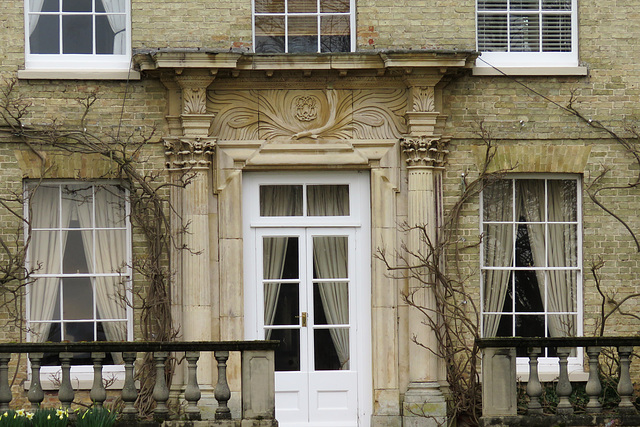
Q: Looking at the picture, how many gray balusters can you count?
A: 12